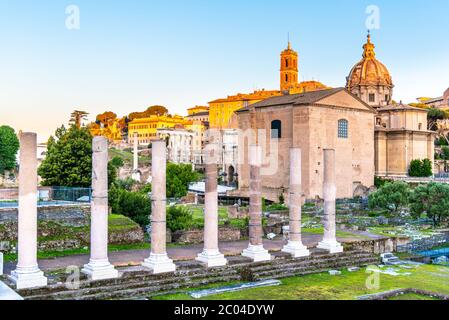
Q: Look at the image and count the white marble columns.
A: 7